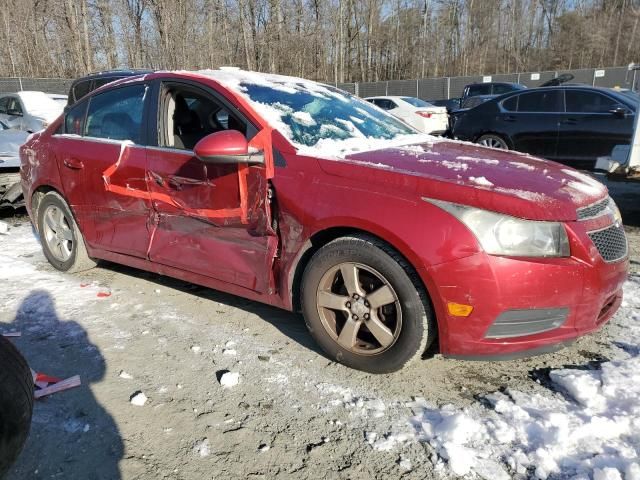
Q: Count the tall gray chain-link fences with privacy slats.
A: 1